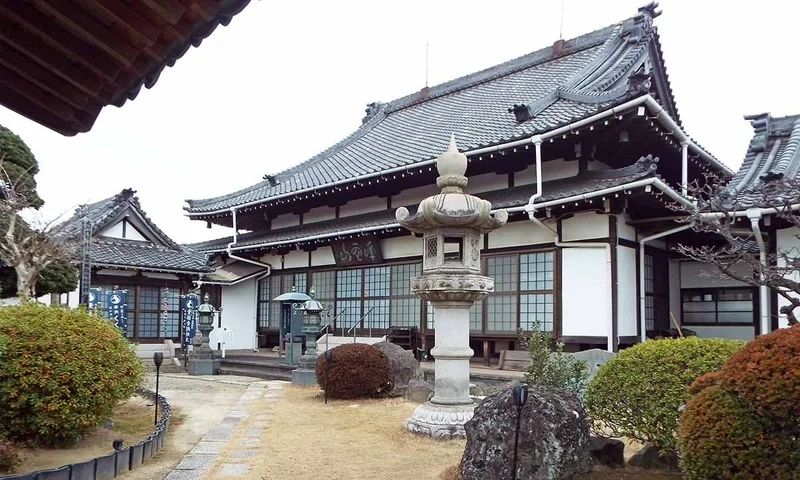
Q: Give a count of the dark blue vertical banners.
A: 3